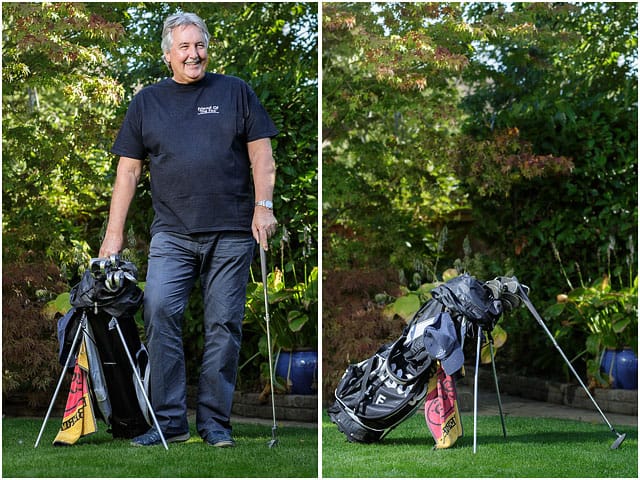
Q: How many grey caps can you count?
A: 1